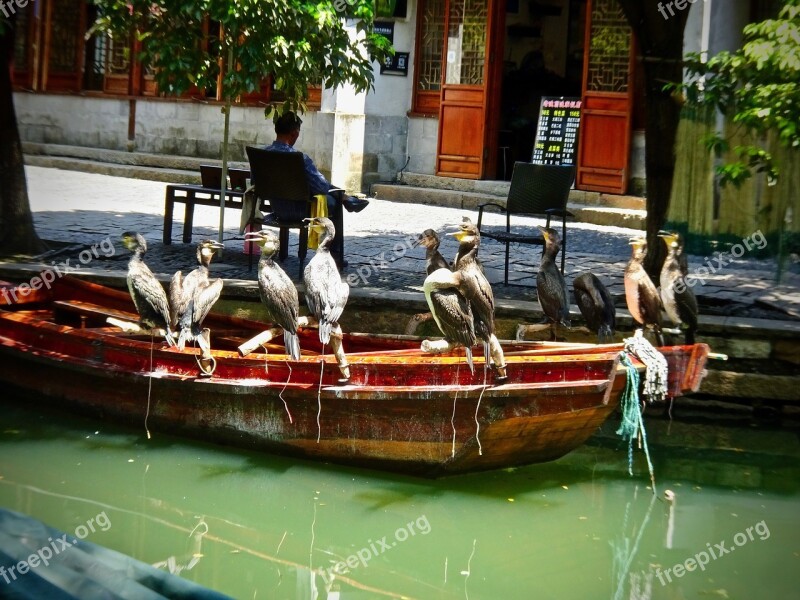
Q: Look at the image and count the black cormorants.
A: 11